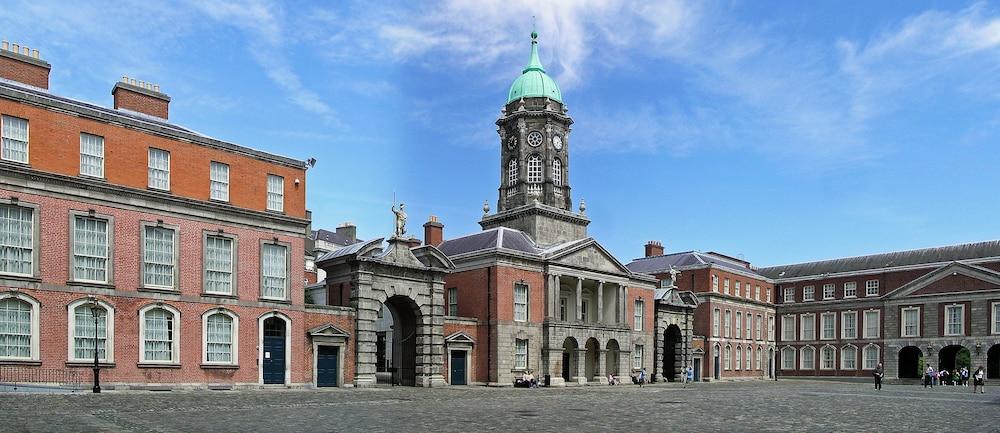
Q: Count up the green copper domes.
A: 1